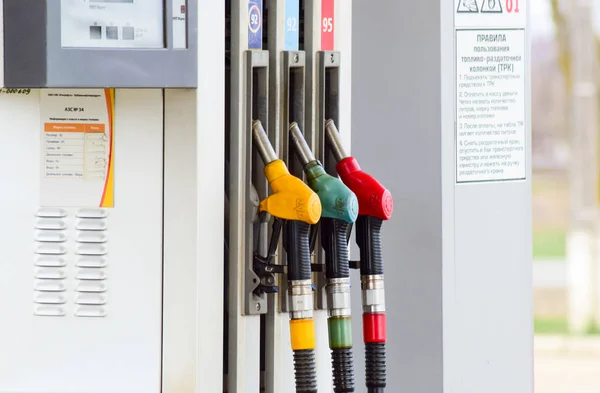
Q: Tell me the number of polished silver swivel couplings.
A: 3